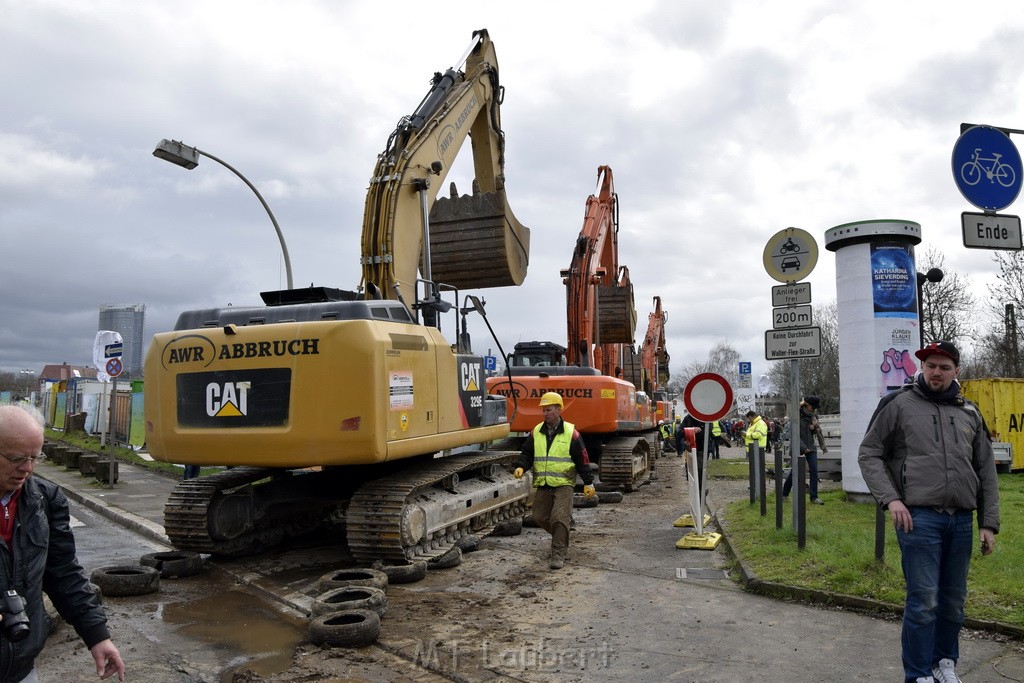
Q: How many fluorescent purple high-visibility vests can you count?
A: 0